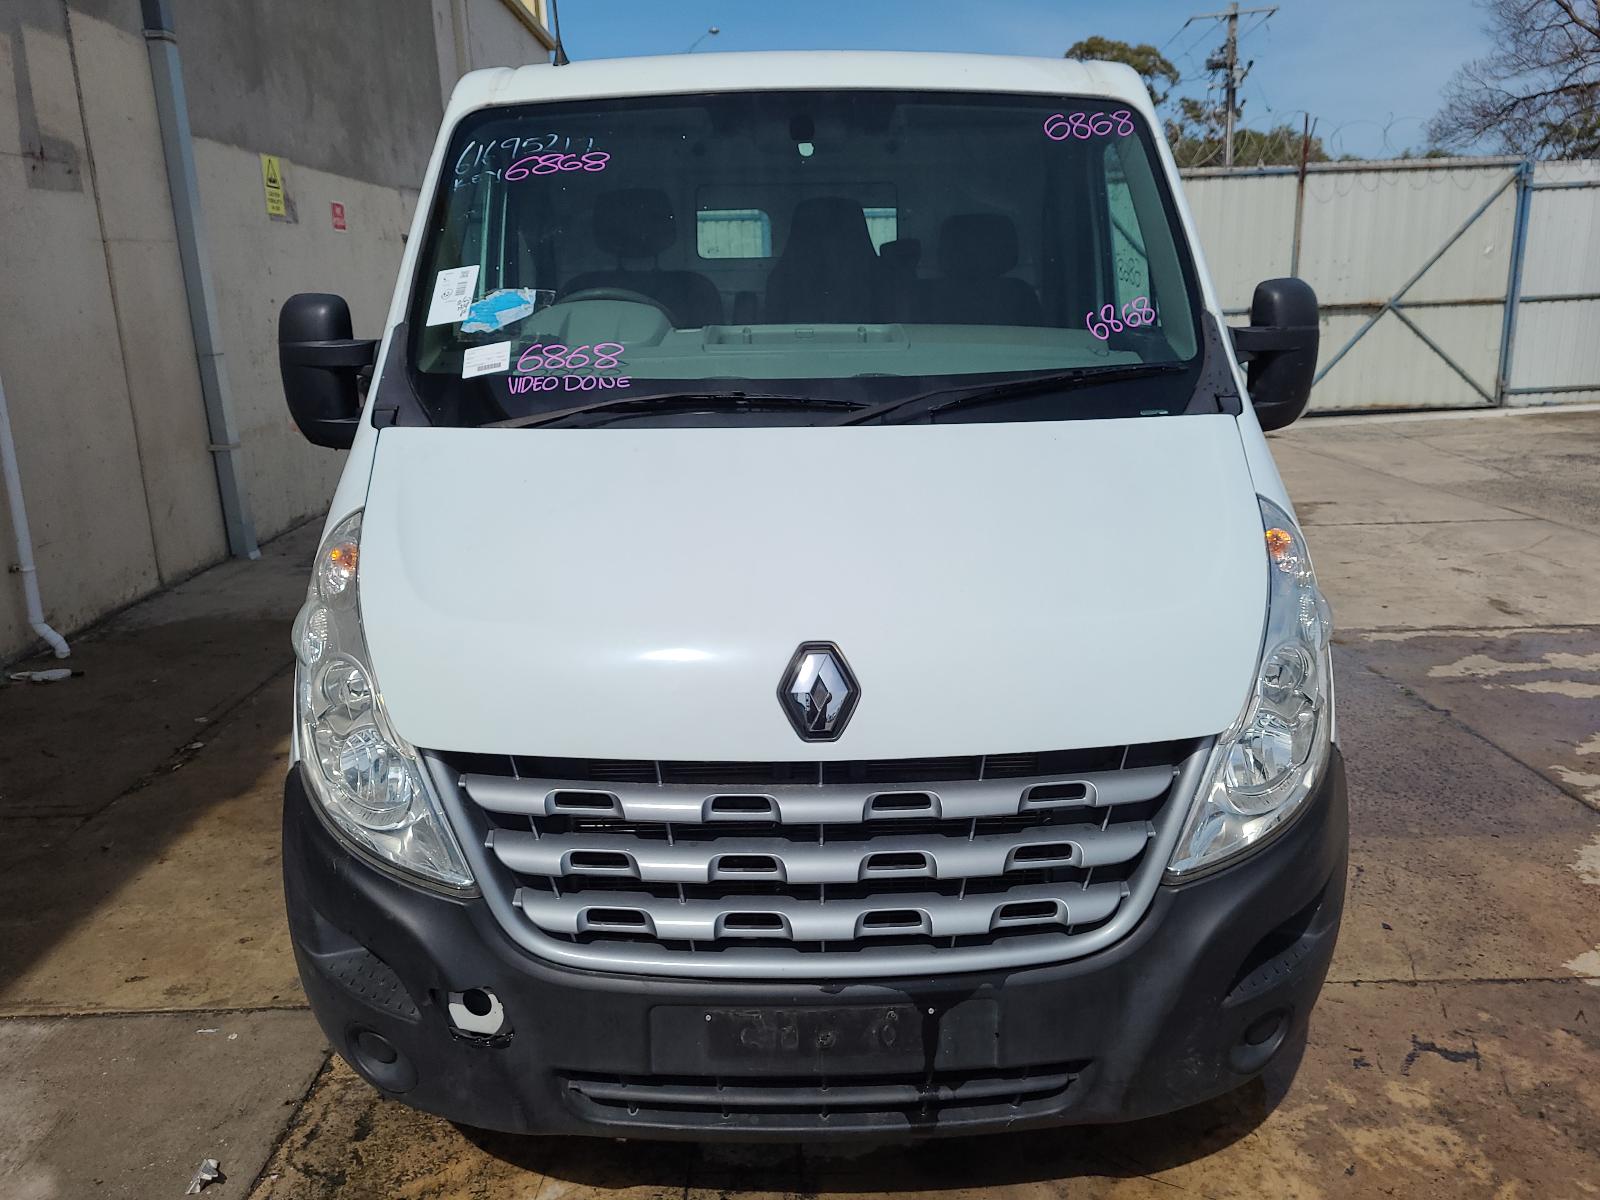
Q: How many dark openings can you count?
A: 12